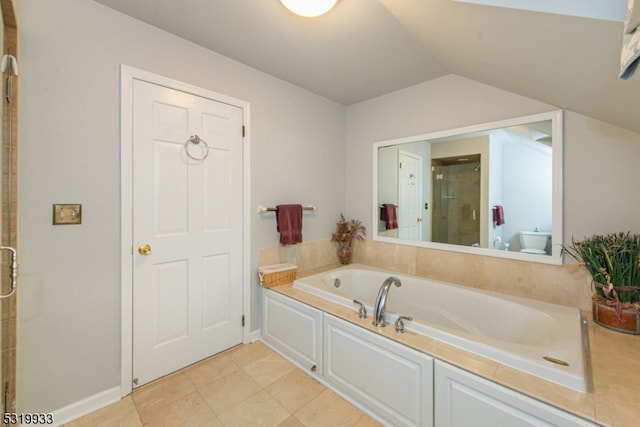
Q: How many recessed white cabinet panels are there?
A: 3